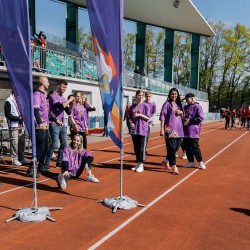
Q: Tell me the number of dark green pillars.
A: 5